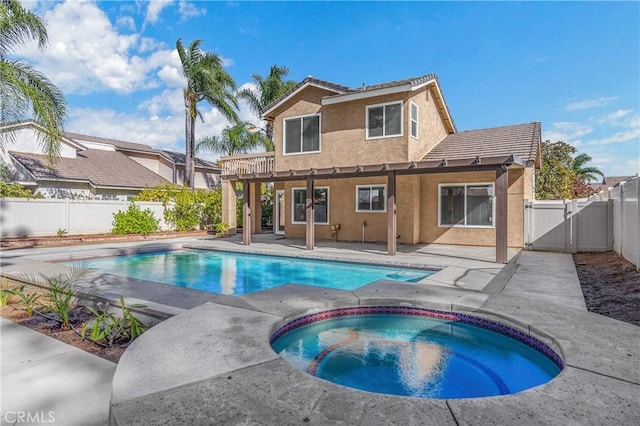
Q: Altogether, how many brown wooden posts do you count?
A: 4